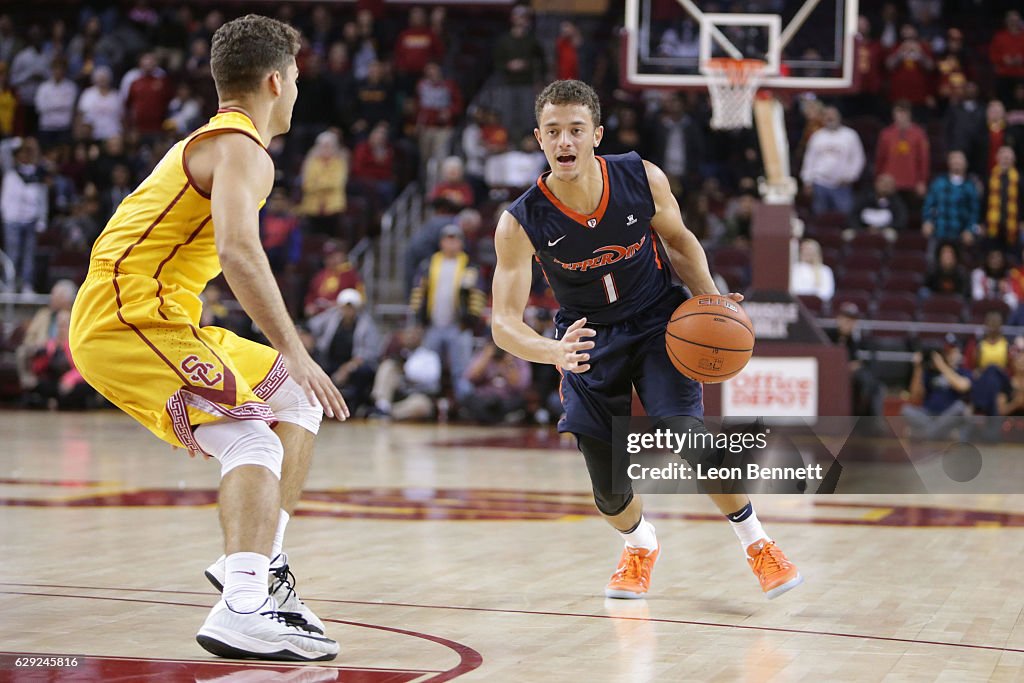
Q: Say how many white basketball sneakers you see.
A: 2